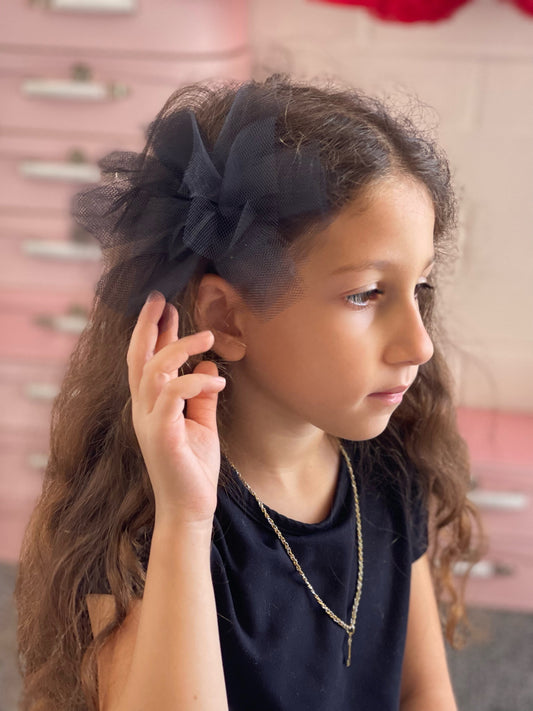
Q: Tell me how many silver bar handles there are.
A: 9